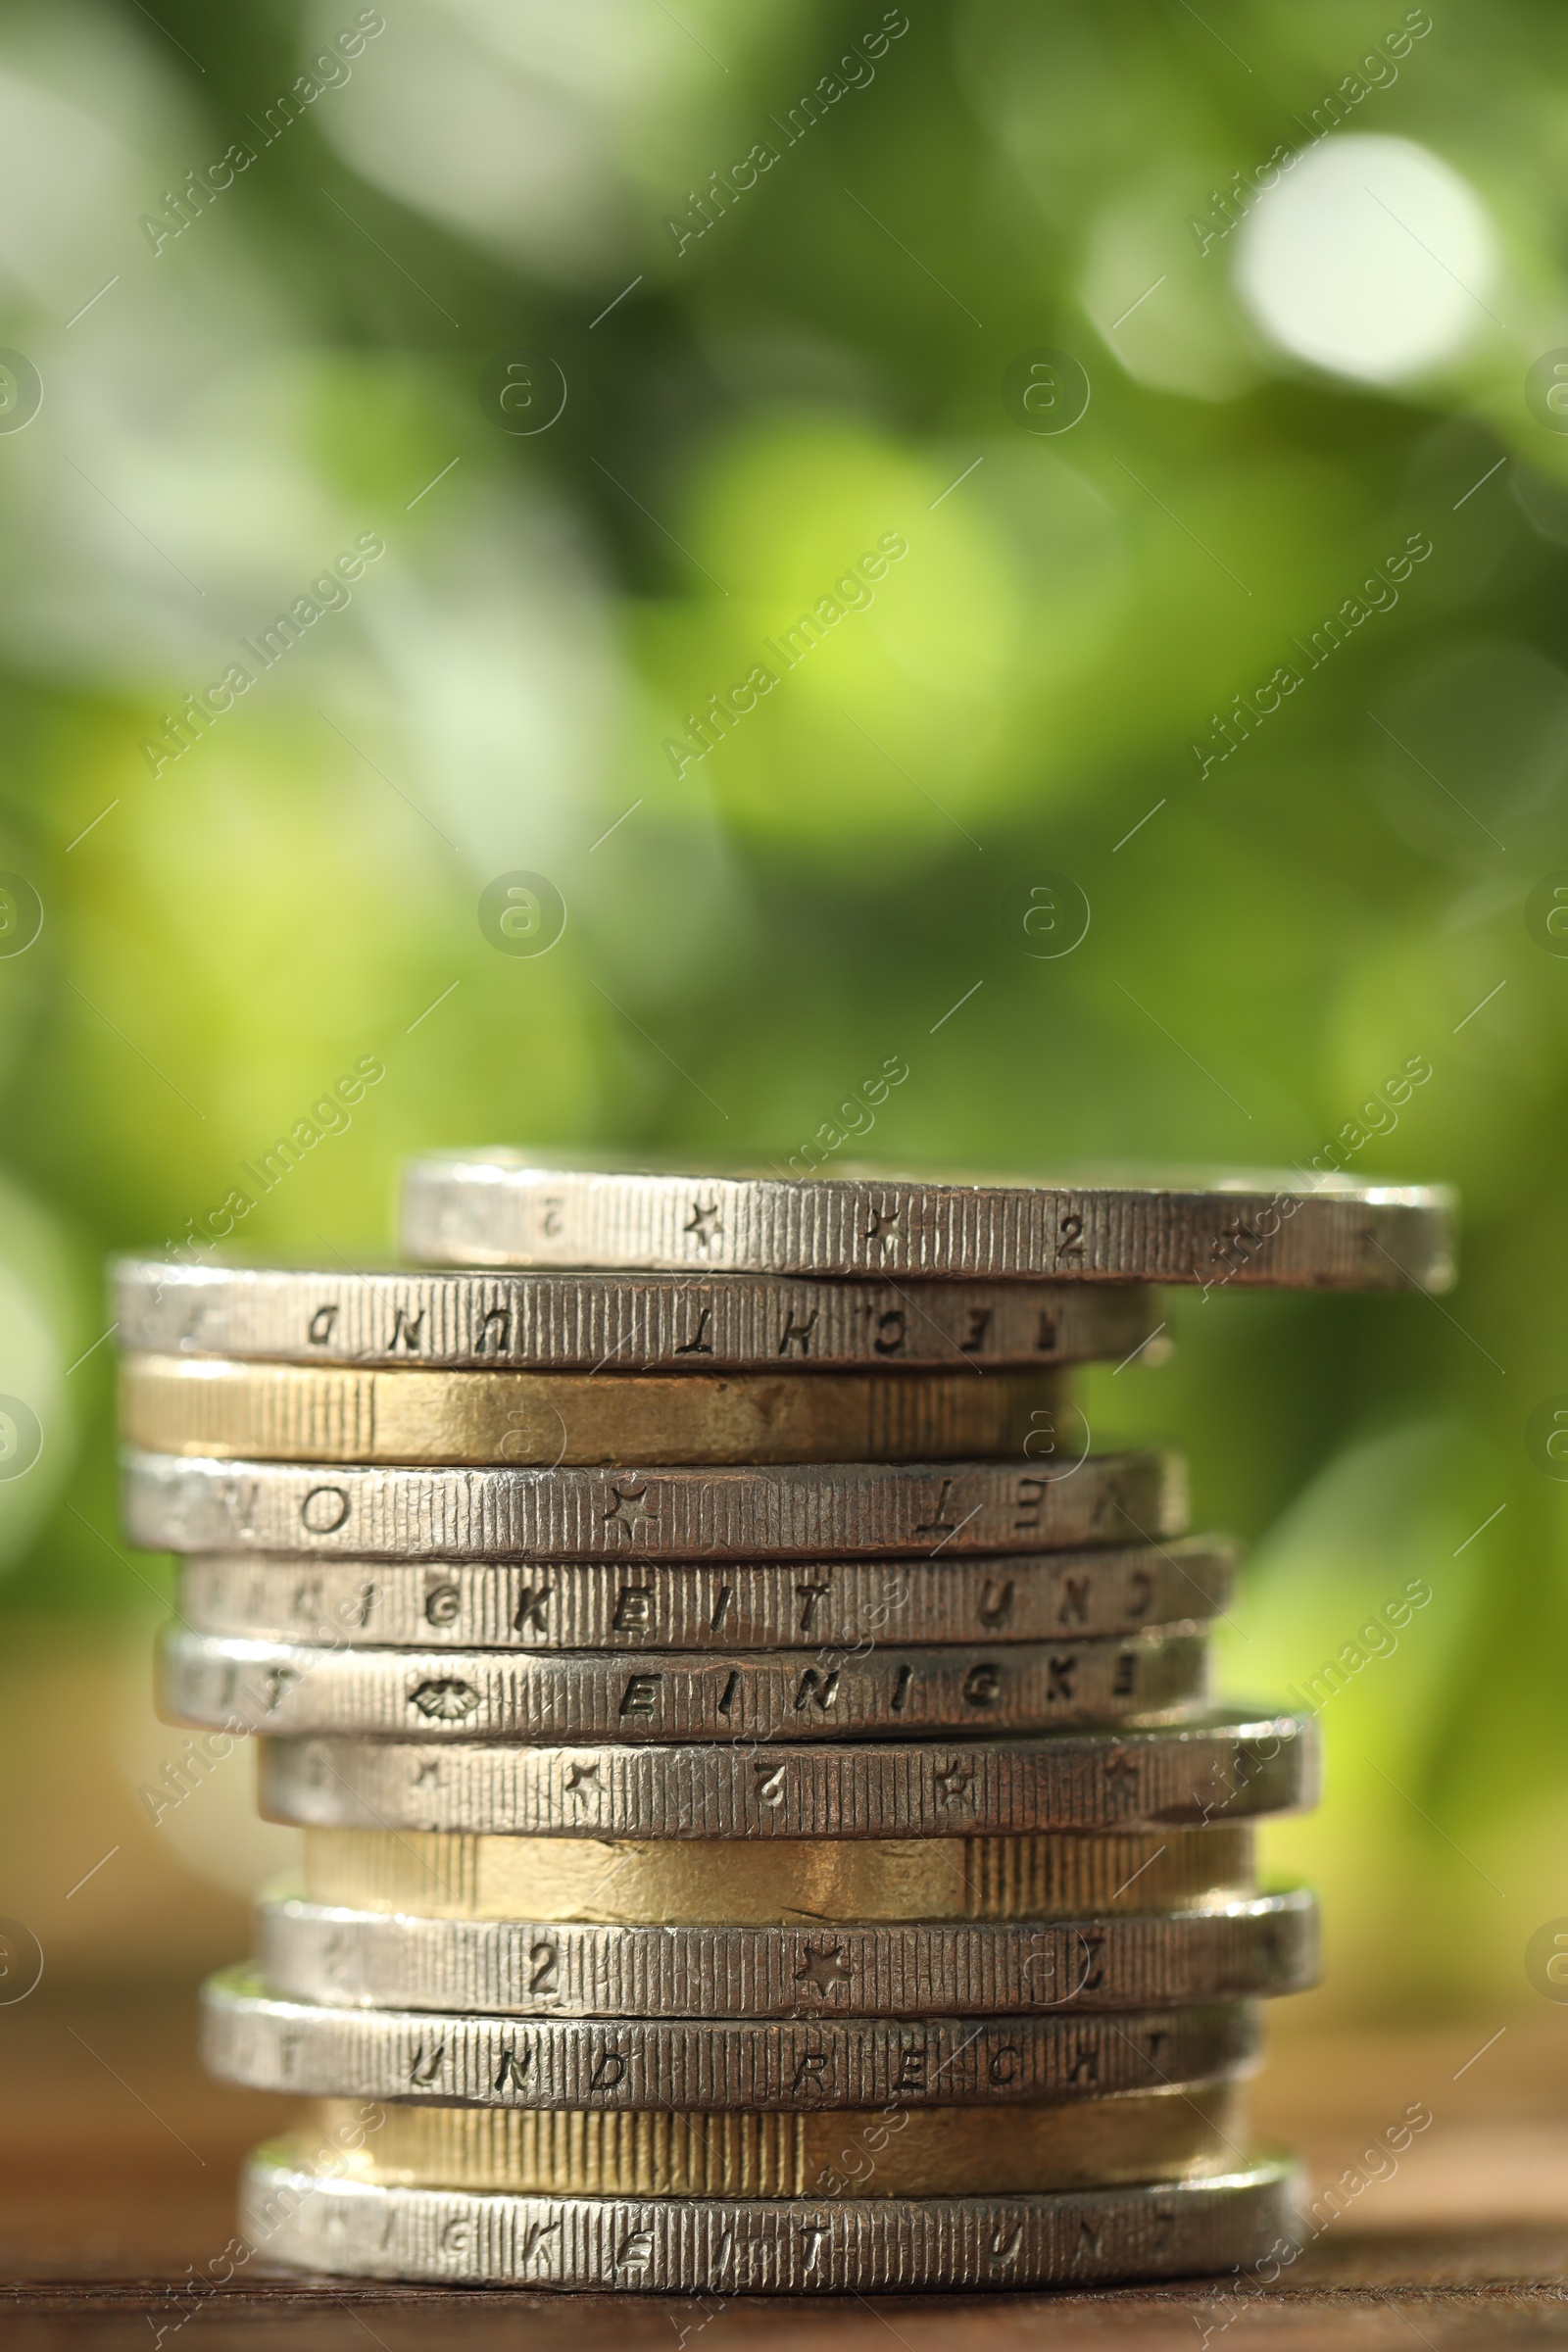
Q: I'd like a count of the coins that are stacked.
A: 12